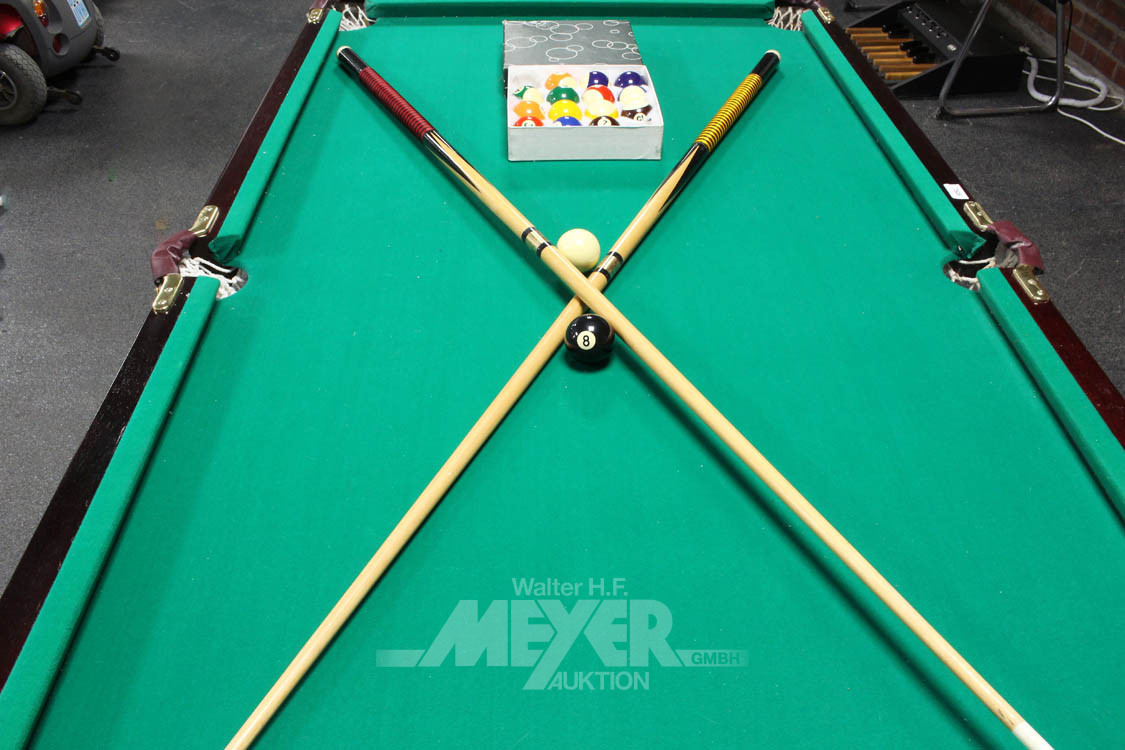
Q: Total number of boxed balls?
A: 14